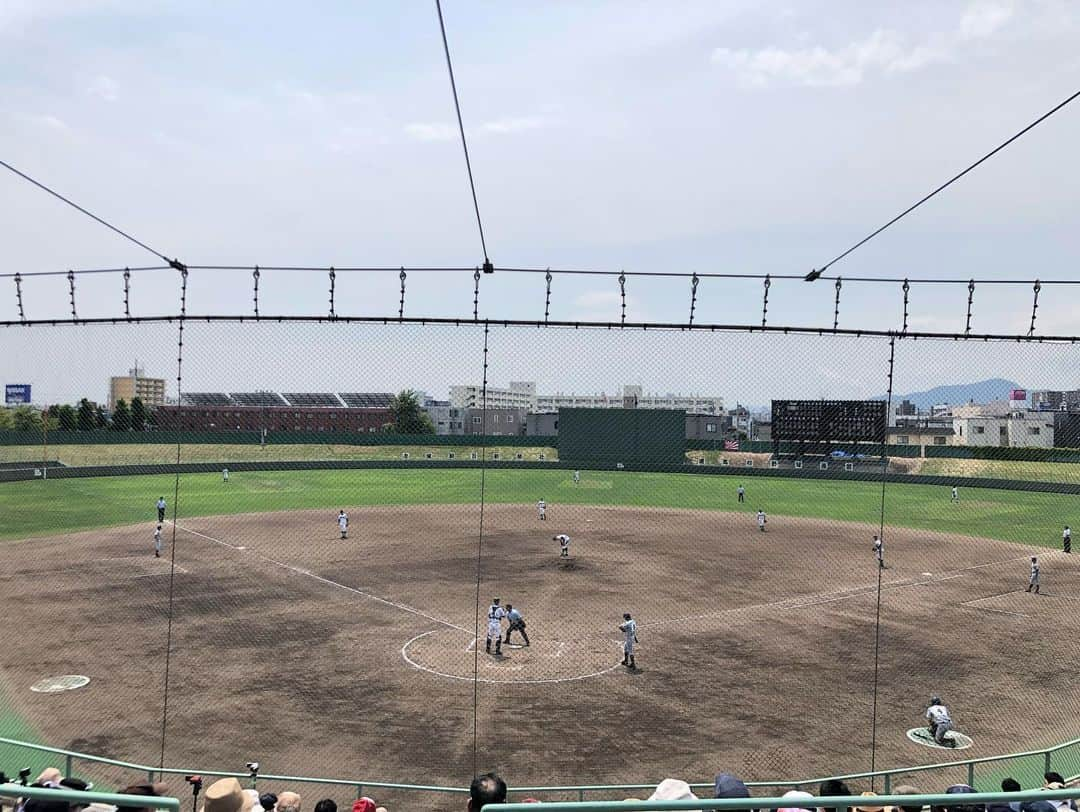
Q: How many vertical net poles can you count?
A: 3